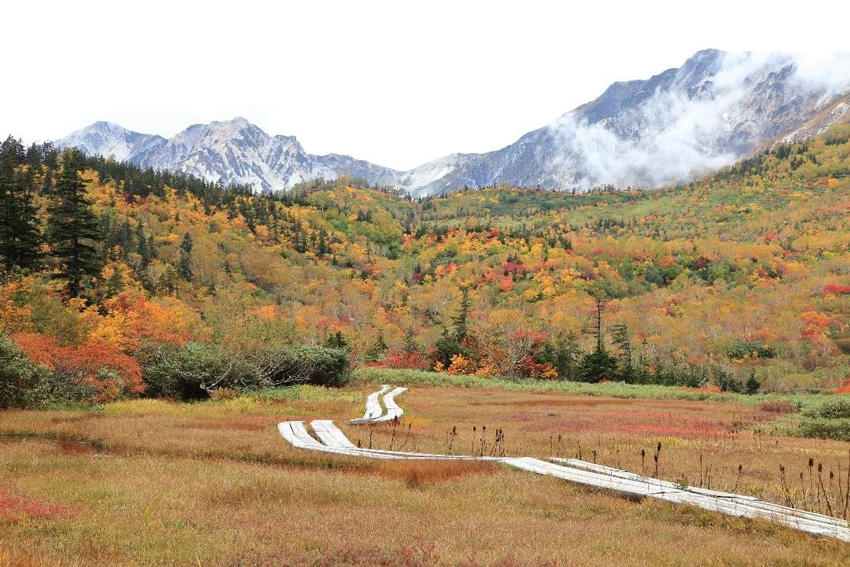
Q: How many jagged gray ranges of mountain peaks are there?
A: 2